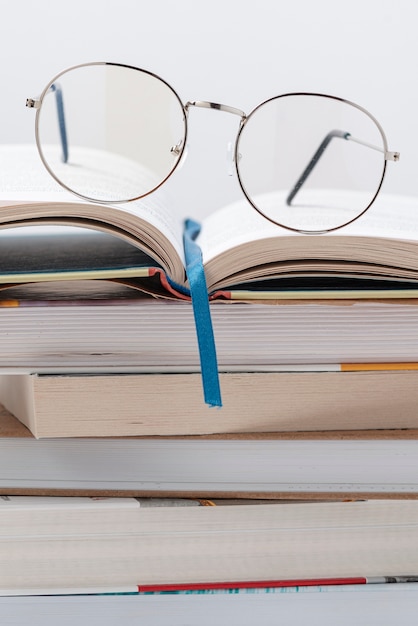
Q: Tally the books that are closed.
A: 5